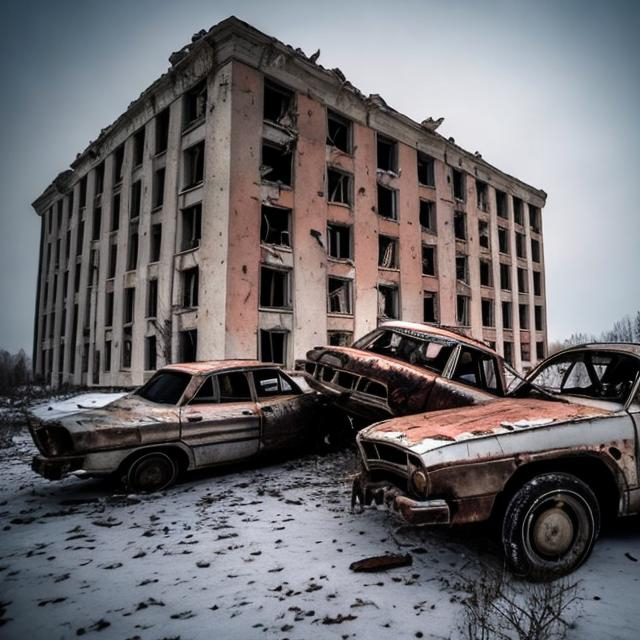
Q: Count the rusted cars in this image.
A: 3